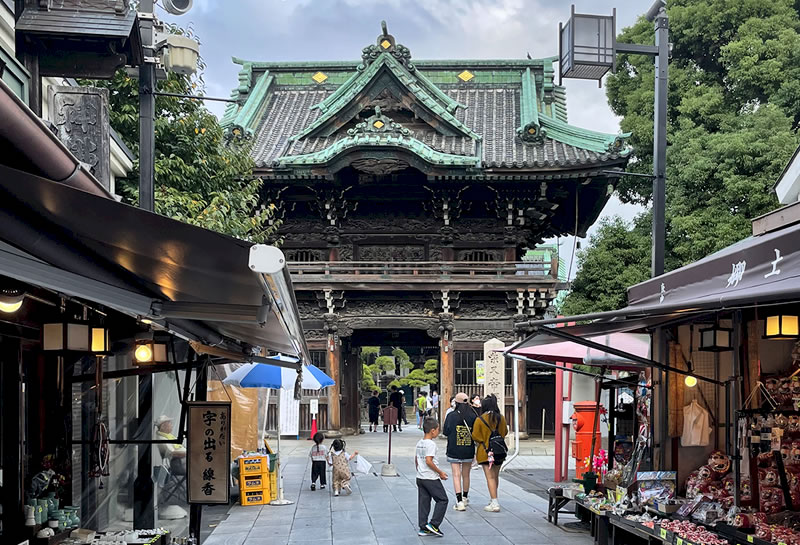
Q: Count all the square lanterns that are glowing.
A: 2